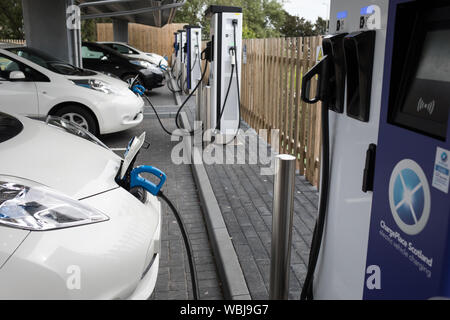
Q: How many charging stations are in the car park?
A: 5